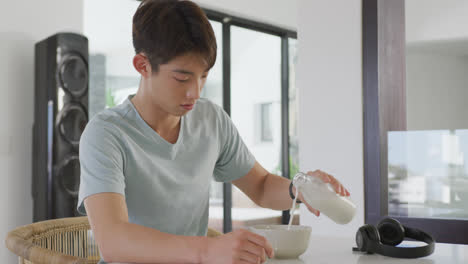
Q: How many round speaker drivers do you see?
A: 3